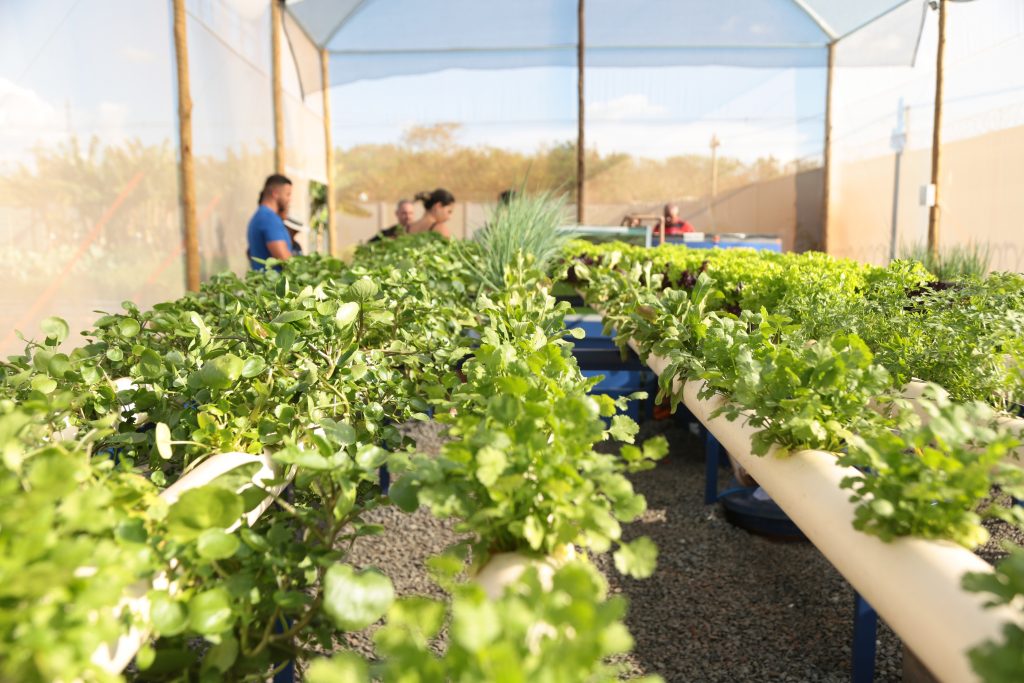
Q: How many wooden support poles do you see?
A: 6